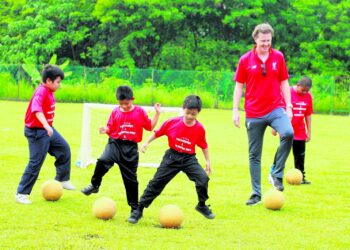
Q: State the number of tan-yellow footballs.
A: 5